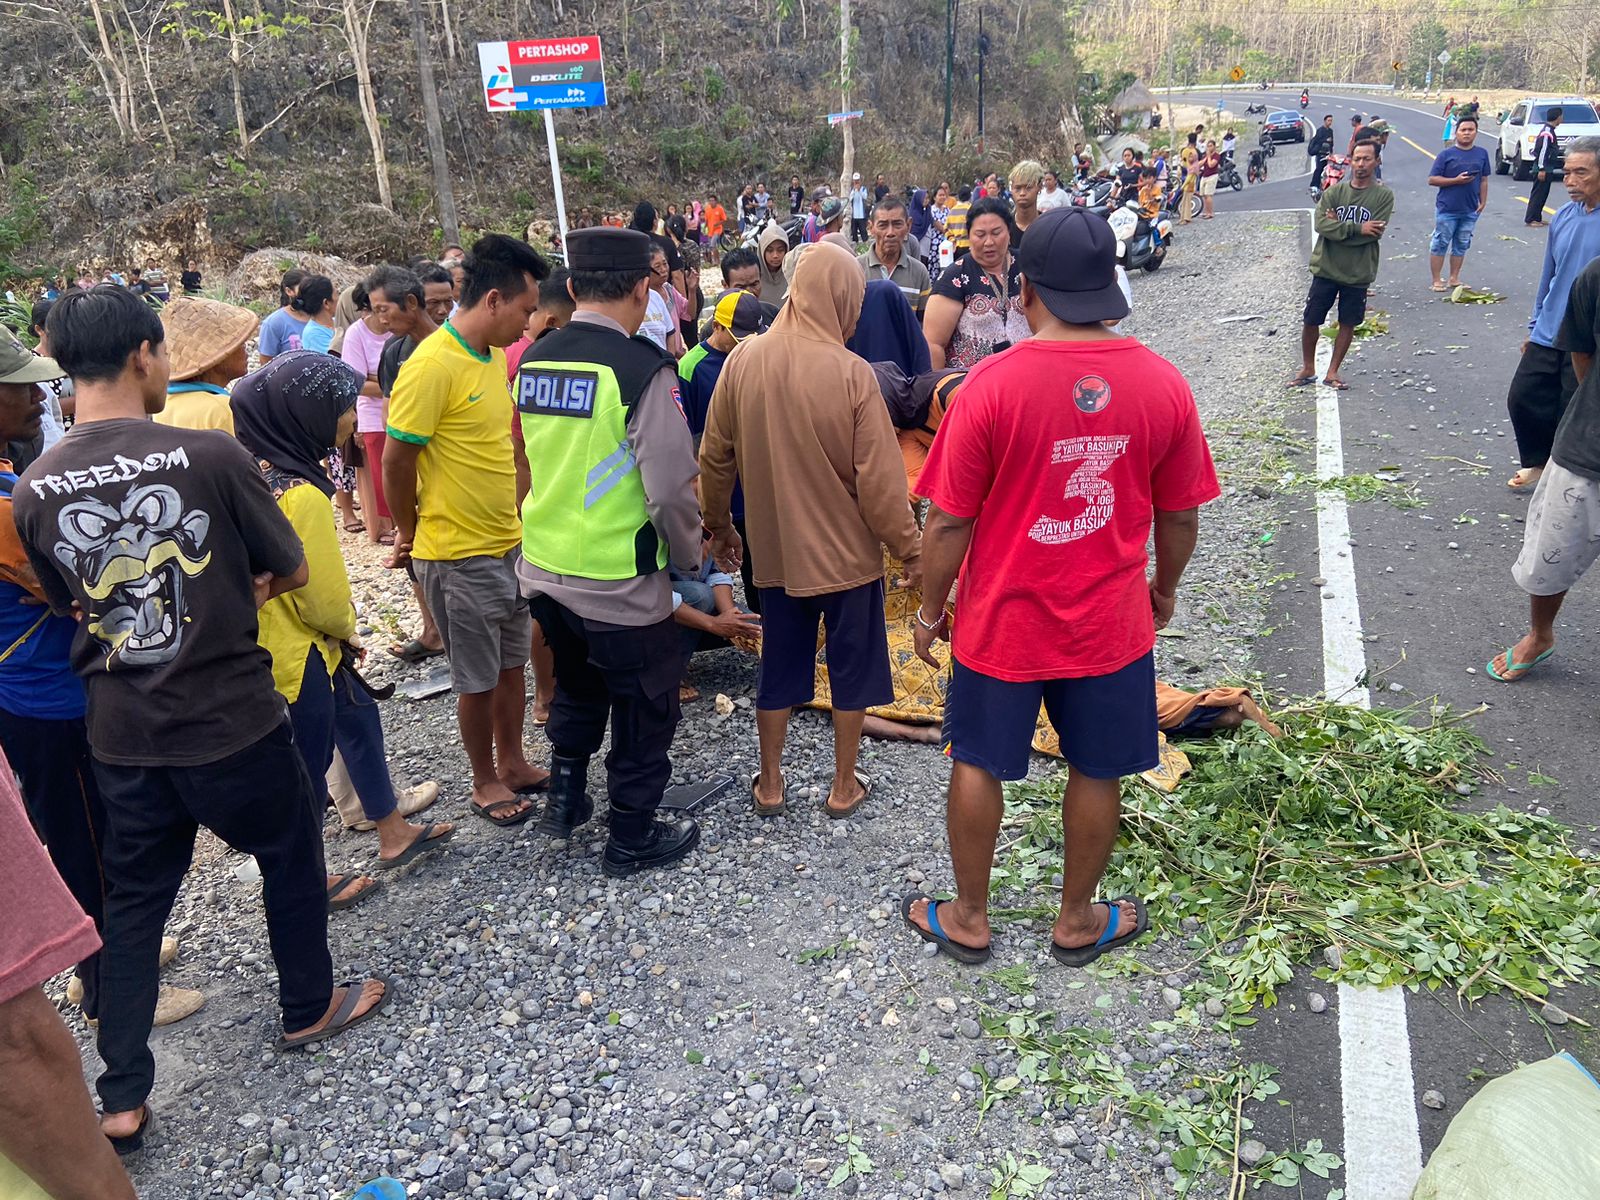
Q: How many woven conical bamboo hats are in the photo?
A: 1